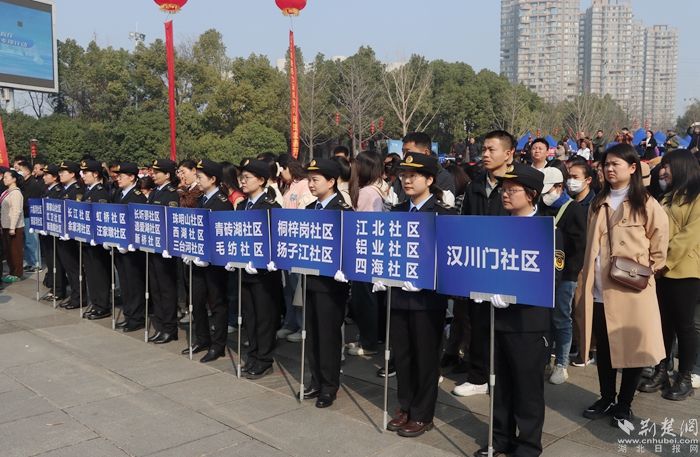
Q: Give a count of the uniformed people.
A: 10